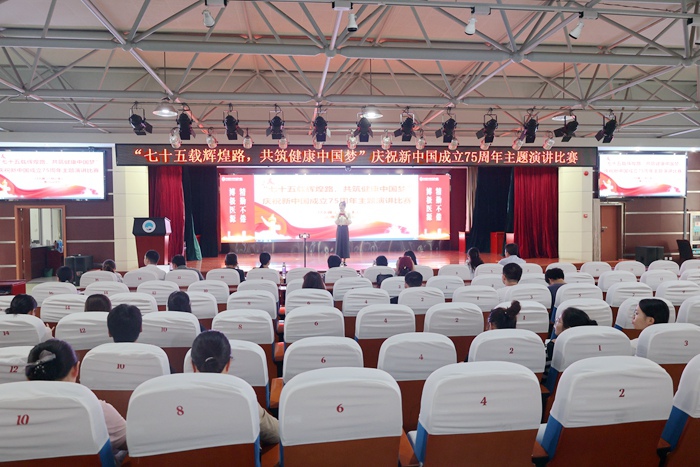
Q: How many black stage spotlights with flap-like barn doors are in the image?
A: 12